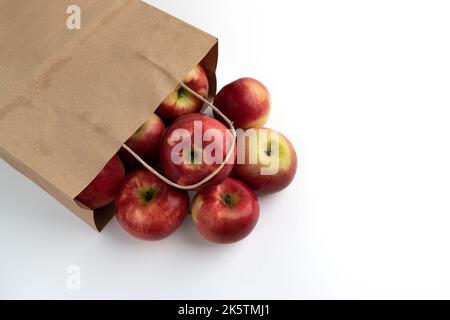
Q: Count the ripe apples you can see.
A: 8